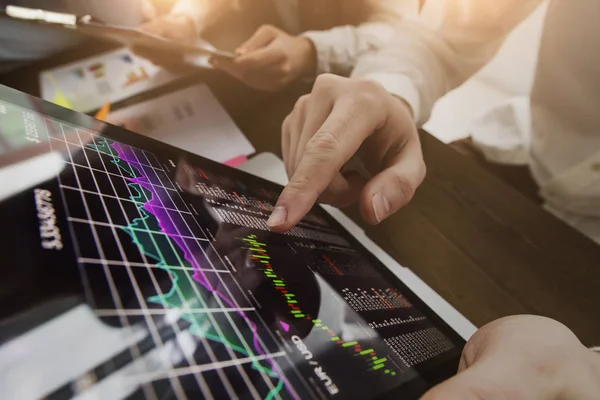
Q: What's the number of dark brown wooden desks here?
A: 1